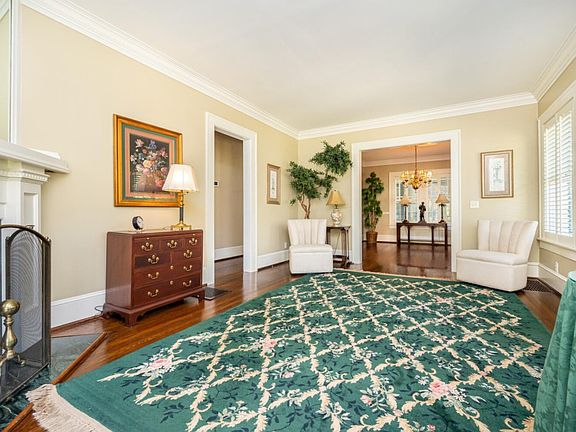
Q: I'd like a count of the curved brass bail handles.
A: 9